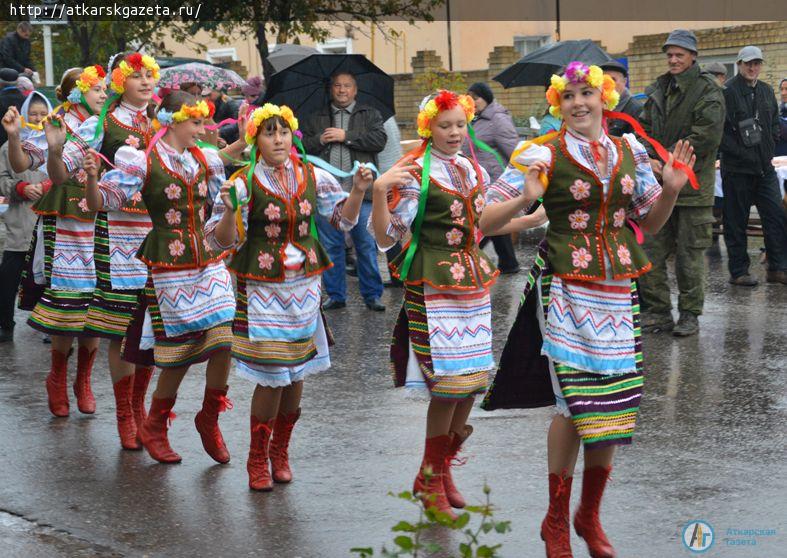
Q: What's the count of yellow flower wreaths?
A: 6